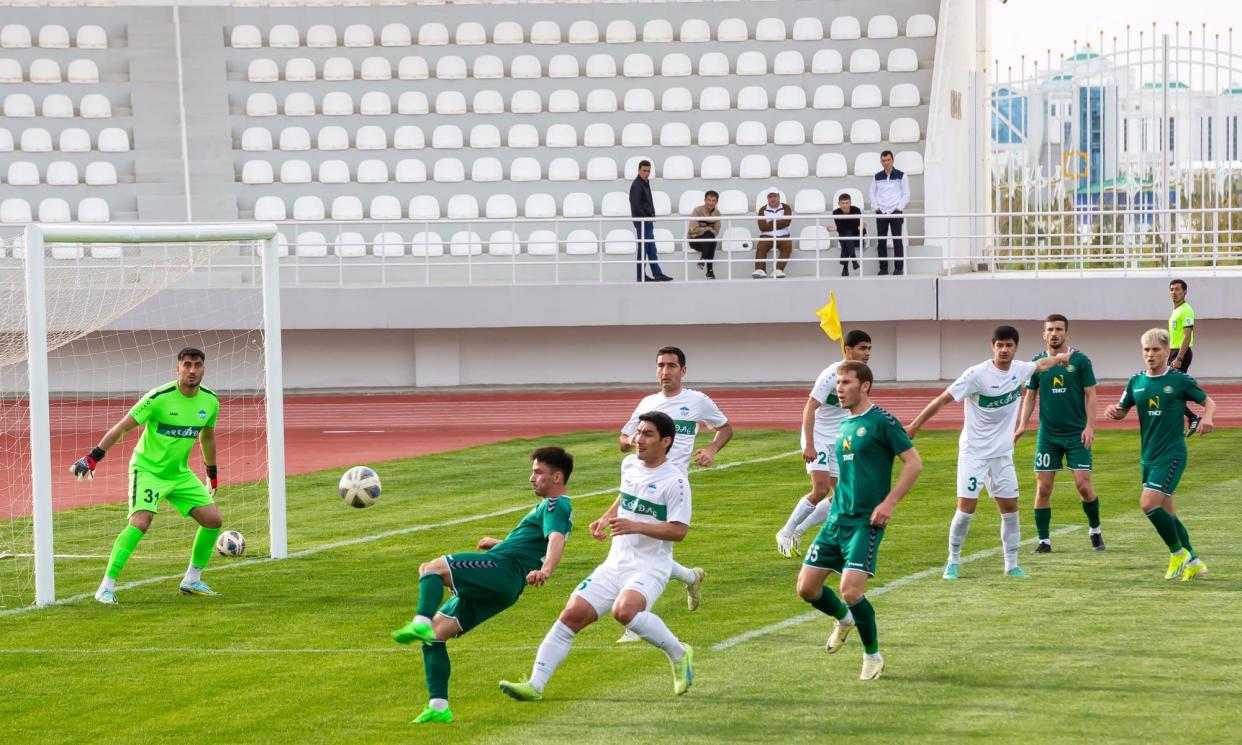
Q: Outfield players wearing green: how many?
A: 4